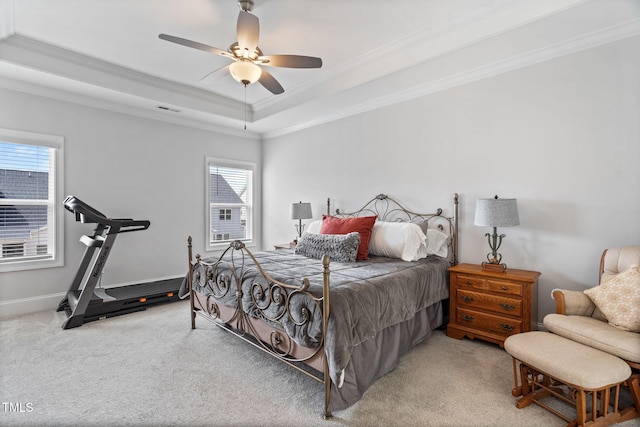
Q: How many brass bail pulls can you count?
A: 4